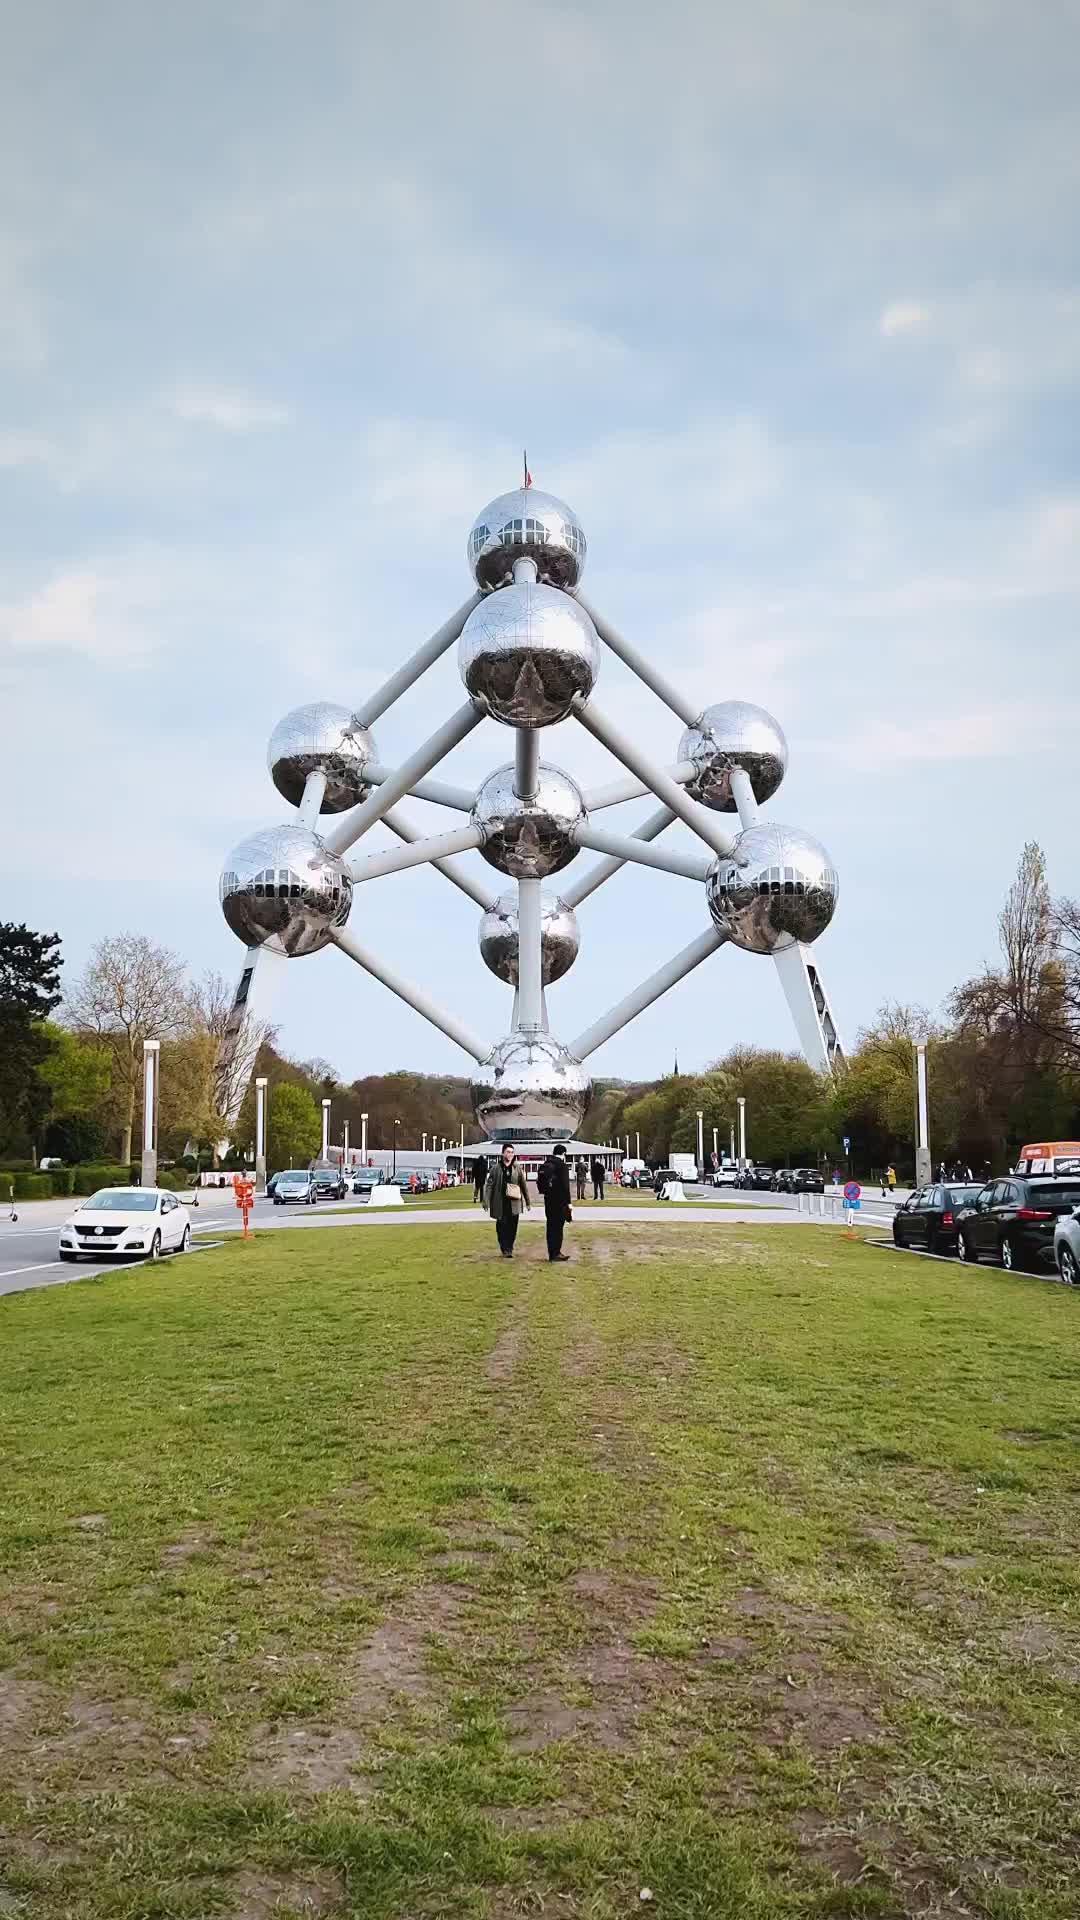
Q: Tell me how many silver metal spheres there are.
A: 9